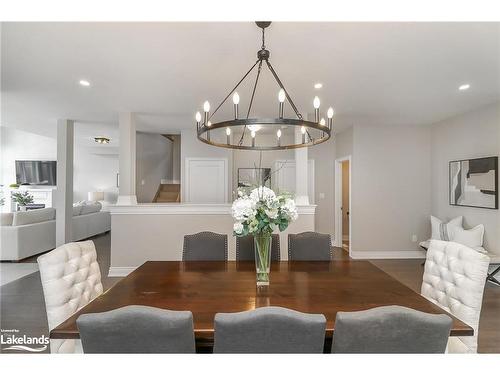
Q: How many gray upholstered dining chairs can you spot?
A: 6